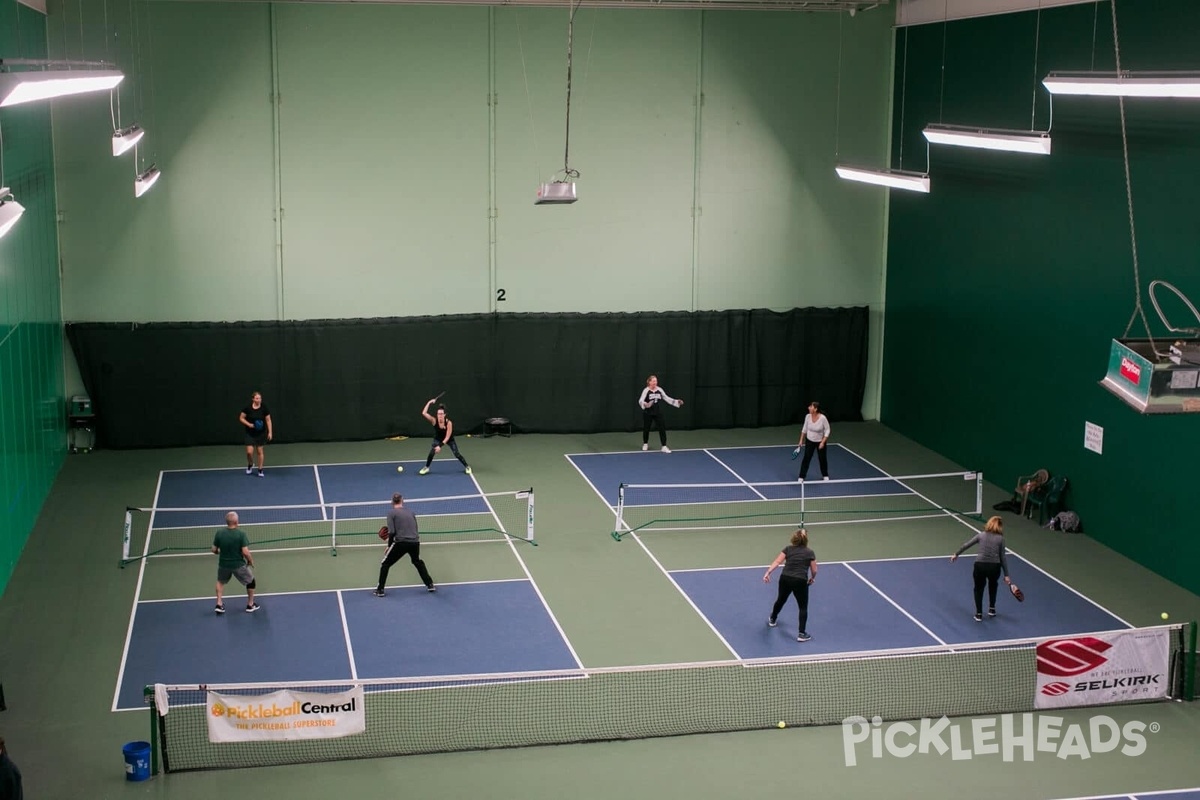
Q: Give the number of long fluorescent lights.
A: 7